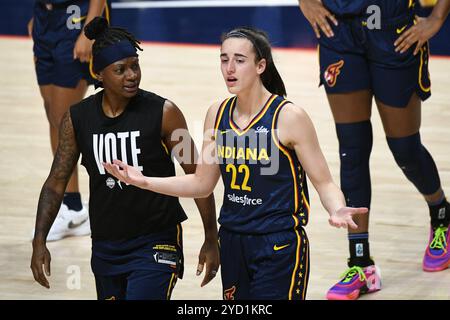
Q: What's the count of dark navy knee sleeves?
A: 2